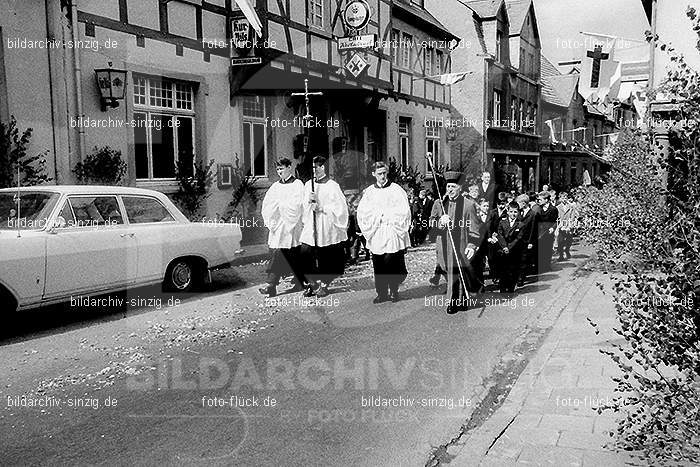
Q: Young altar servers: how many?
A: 3